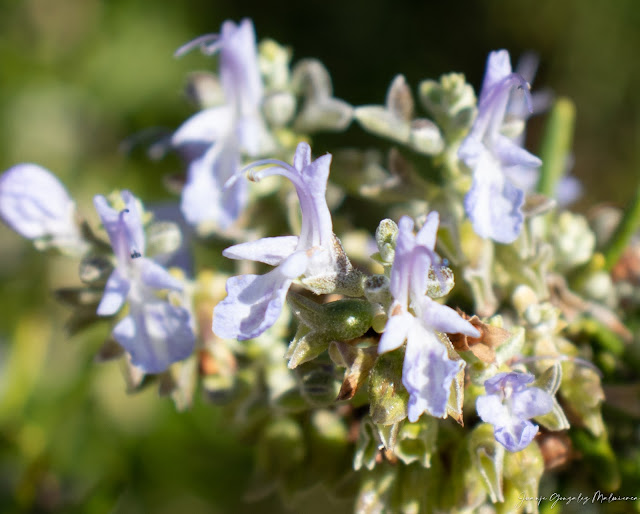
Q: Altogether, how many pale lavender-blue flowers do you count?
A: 7